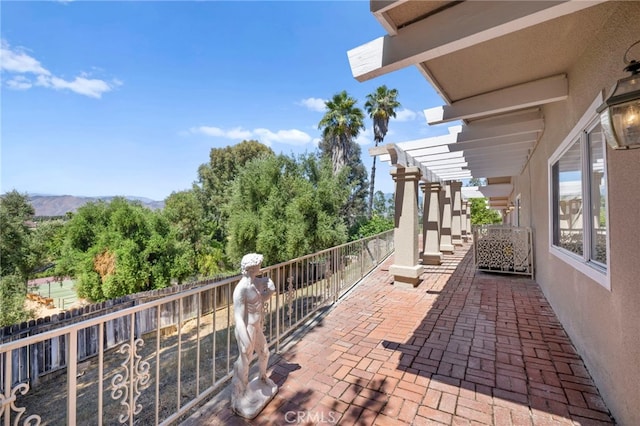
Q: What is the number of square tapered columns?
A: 6